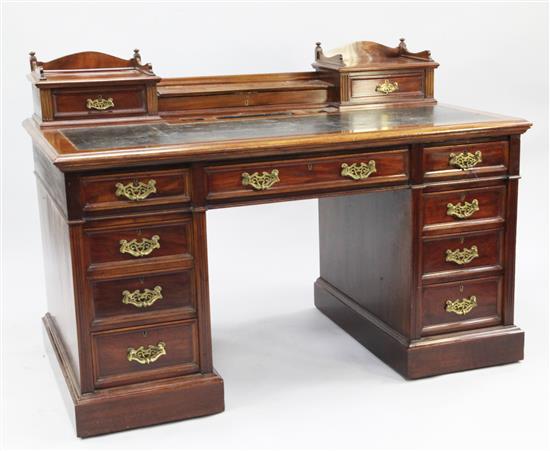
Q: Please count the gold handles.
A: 12